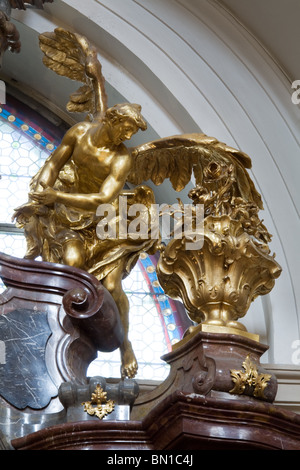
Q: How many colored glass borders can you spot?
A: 2